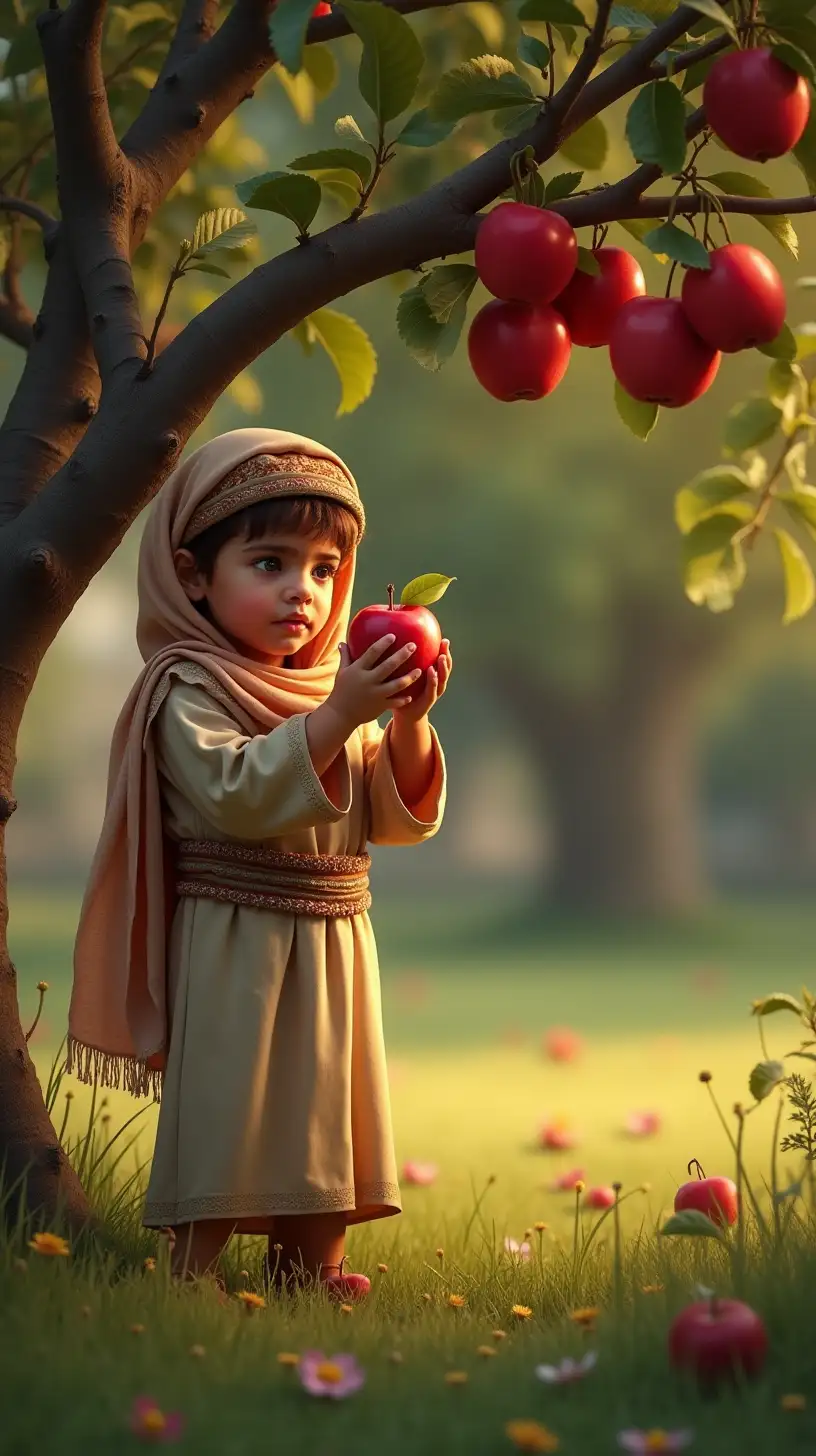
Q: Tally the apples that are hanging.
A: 6